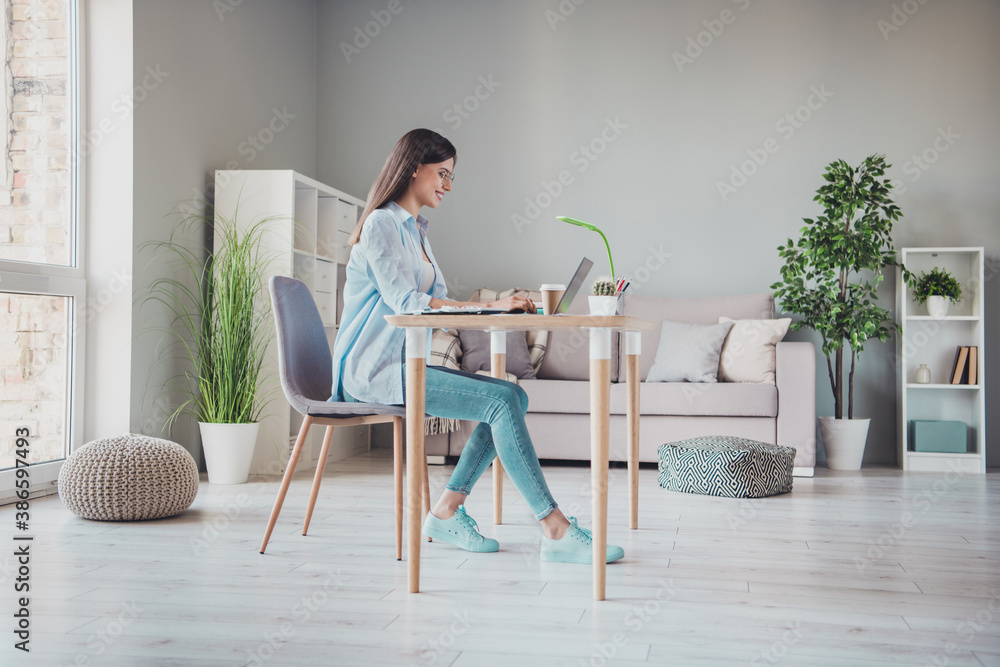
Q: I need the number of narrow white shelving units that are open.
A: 1